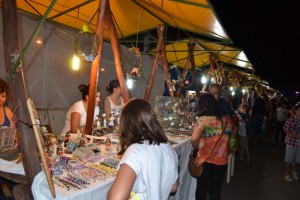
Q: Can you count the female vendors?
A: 3